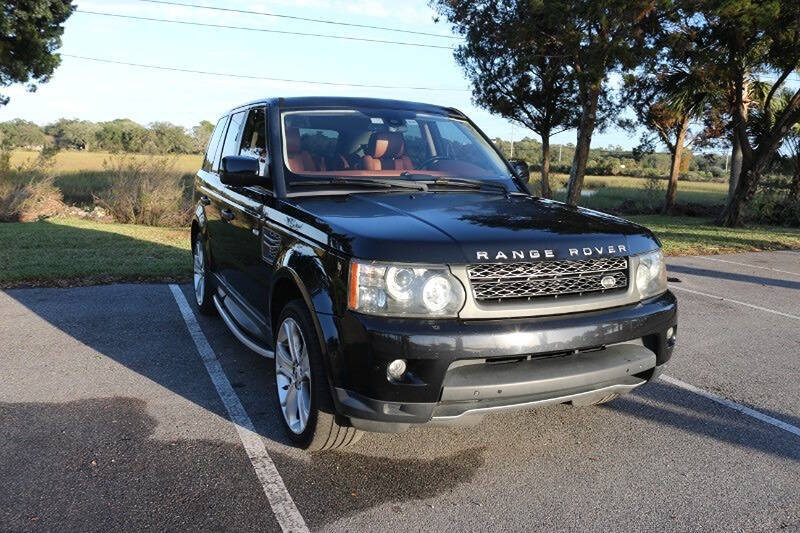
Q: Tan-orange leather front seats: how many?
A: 2